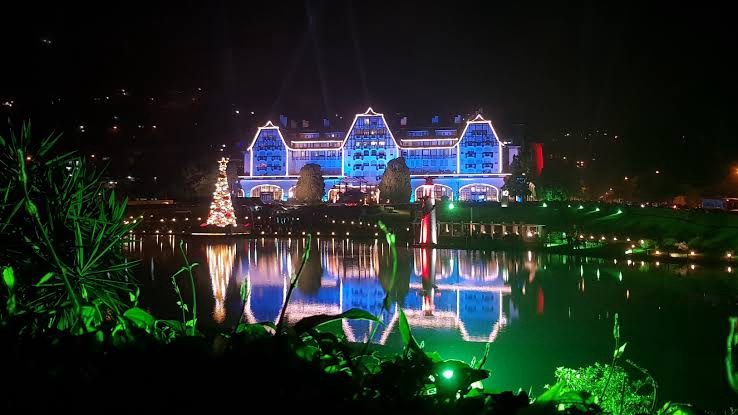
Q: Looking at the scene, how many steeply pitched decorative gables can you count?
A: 3